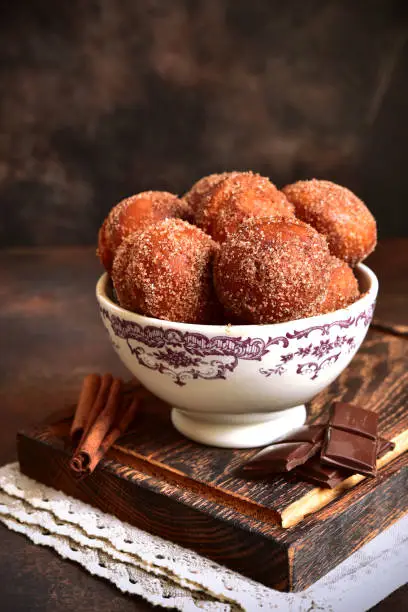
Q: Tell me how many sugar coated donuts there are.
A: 7